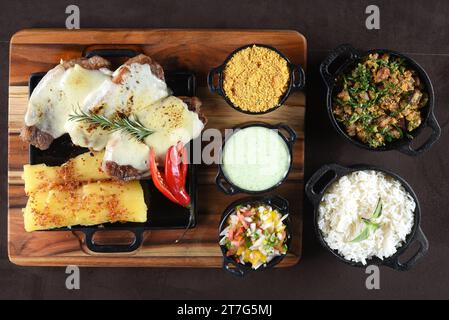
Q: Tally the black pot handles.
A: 12